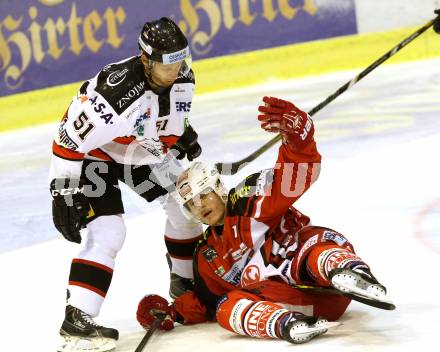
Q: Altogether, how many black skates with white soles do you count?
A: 3